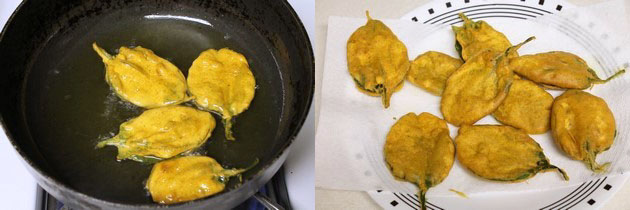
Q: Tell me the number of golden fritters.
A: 13